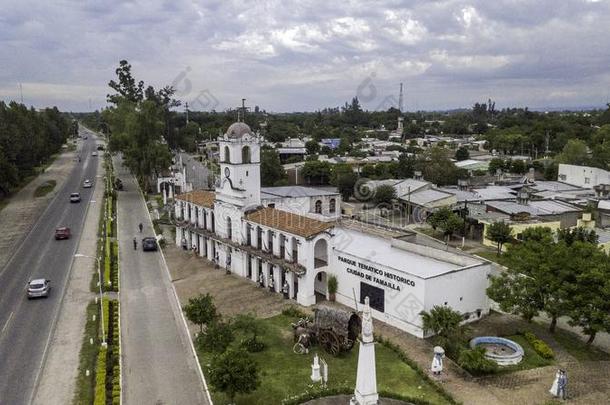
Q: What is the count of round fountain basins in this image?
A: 1